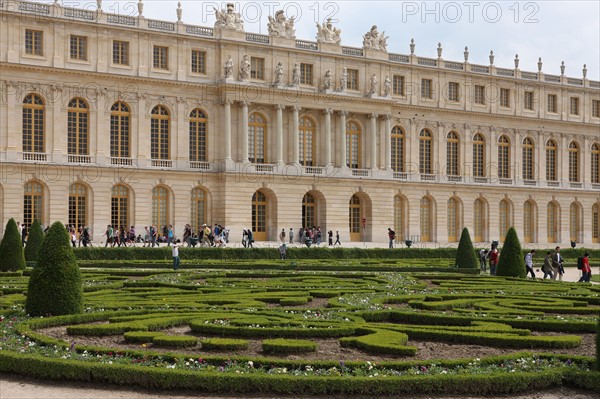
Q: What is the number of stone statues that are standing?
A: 8